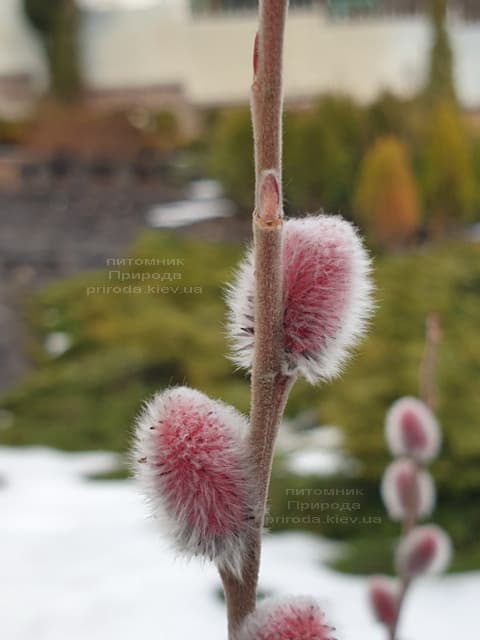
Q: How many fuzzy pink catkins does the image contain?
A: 7